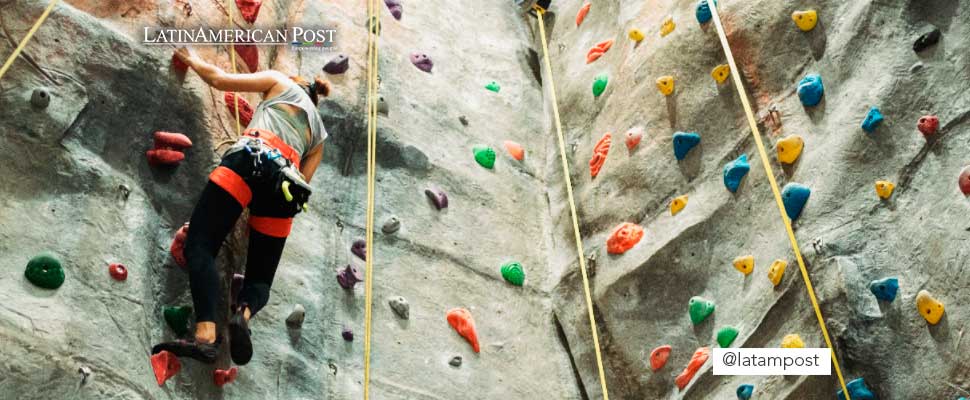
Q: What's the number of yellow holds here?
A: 12